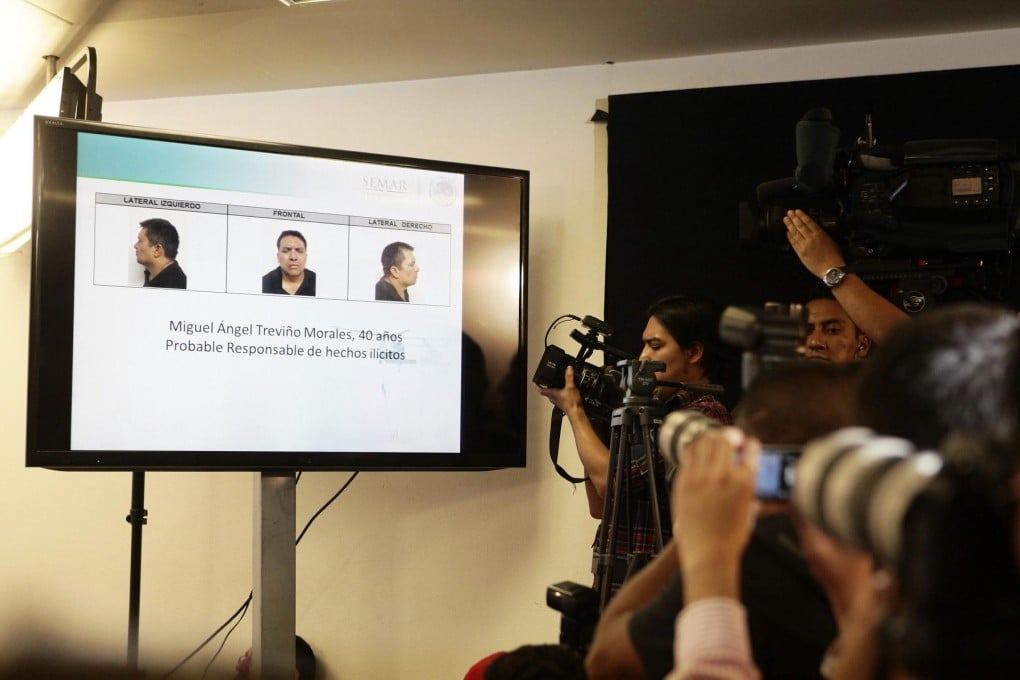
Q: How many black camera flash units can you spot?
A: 1